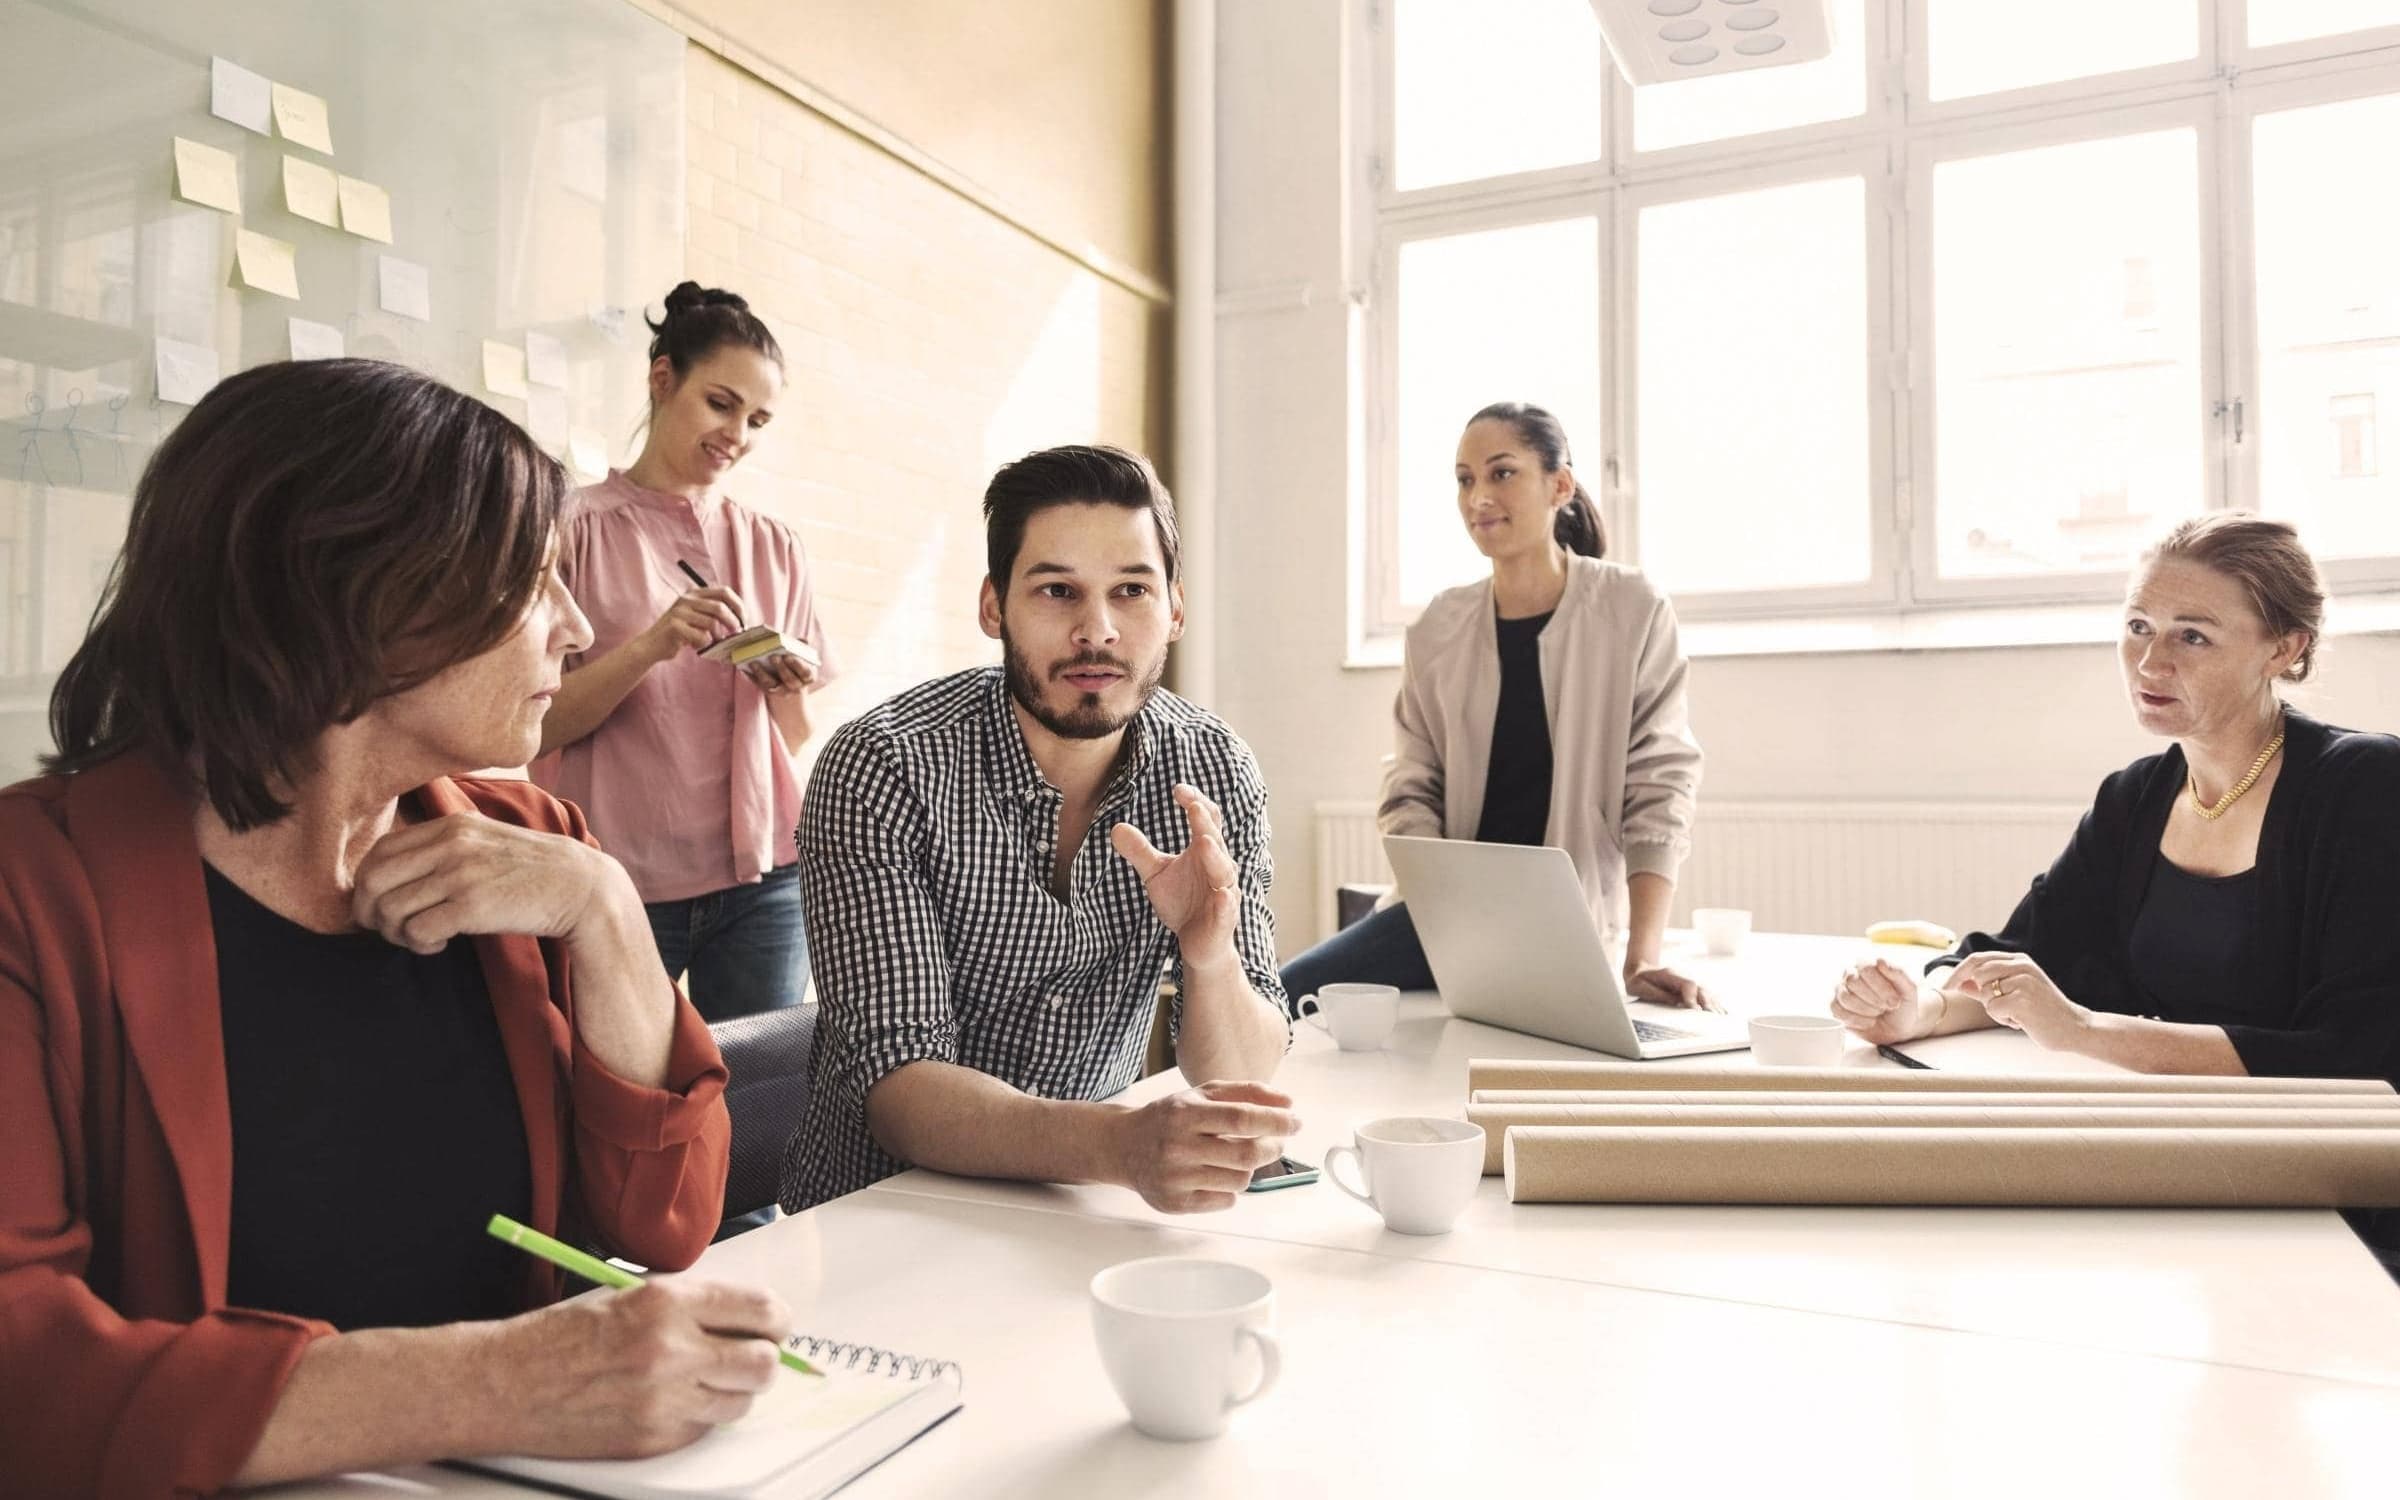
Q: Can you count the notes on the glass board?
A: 13